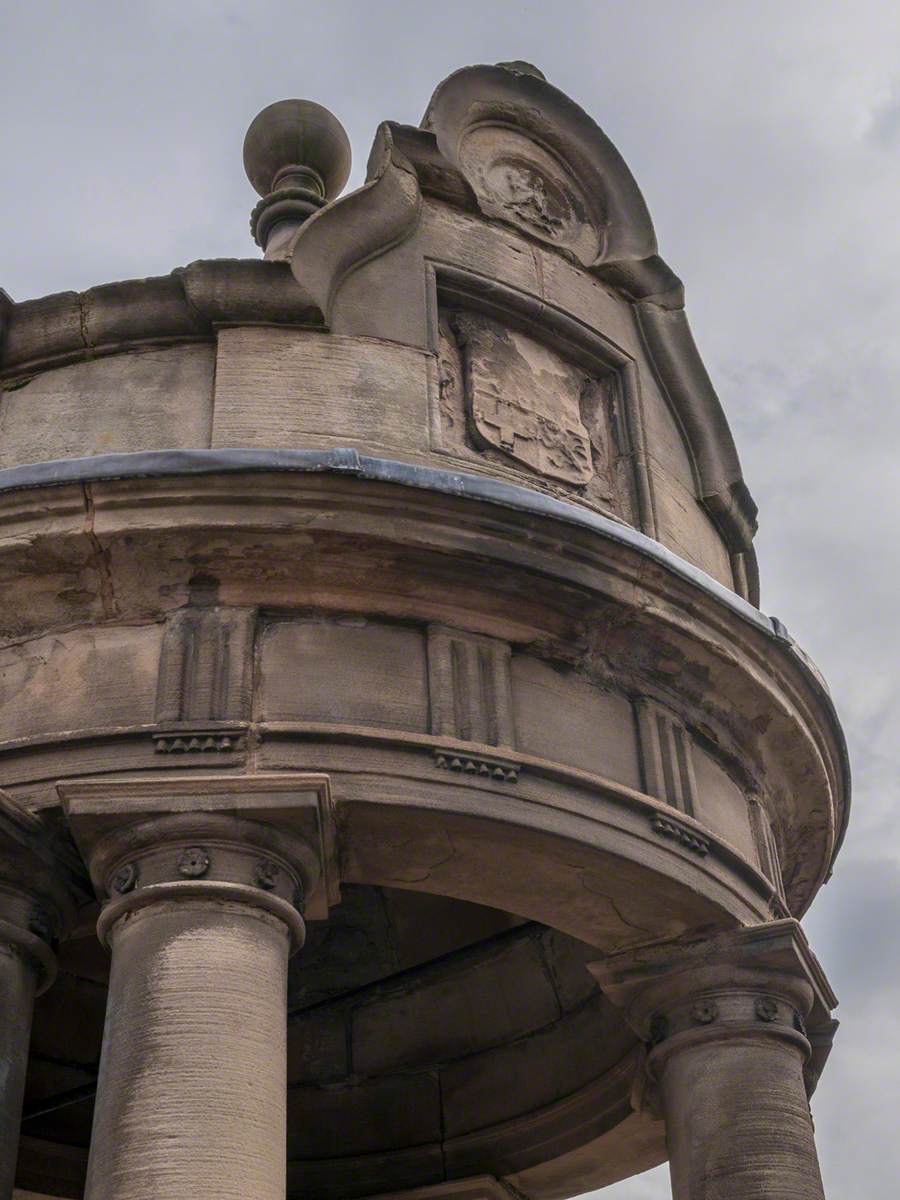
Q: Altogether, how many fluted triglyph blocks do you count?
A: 4